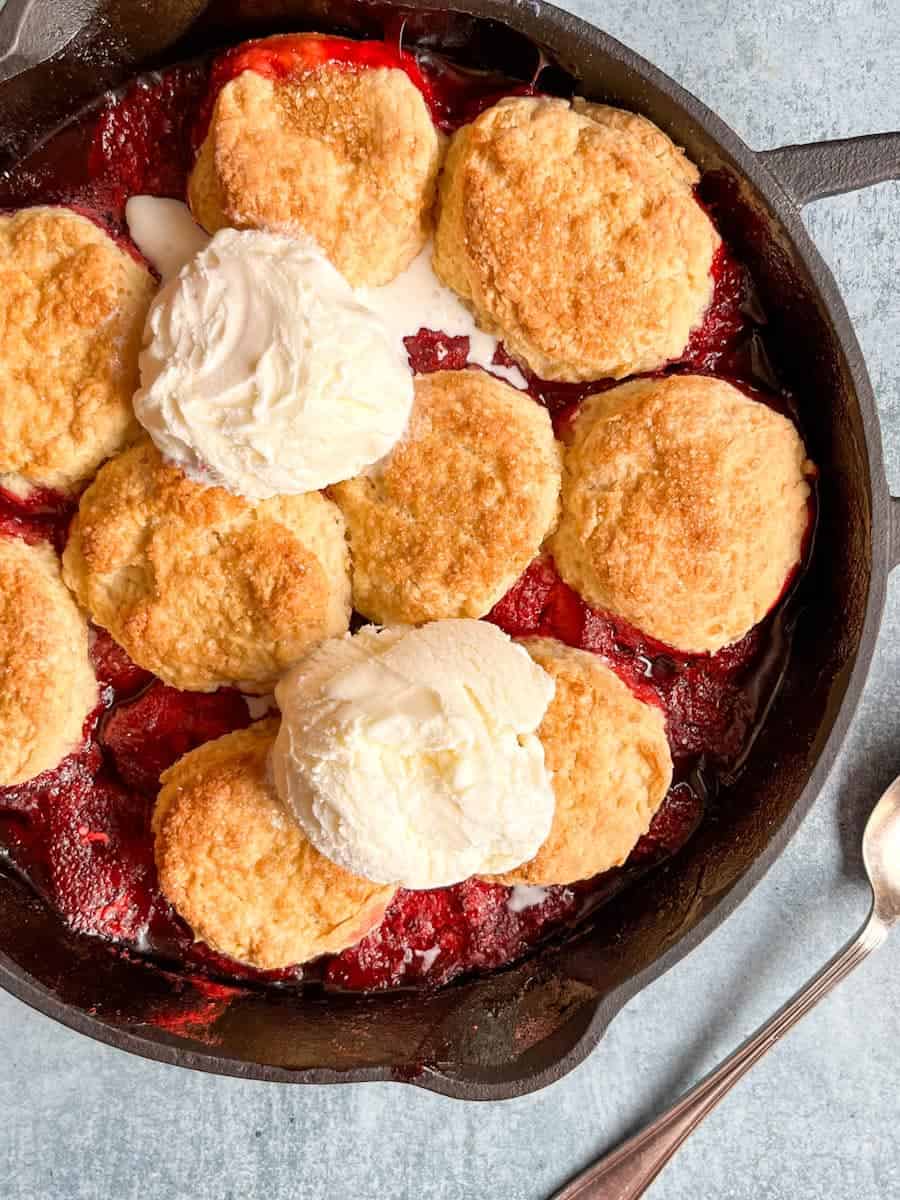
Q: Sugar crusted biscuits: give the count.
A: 9